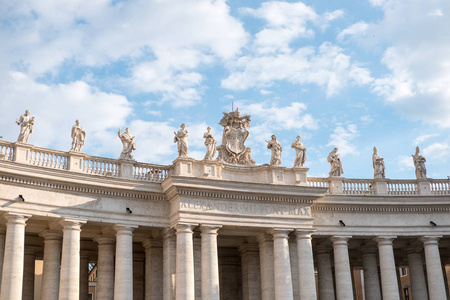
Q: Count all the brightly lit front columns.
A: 10